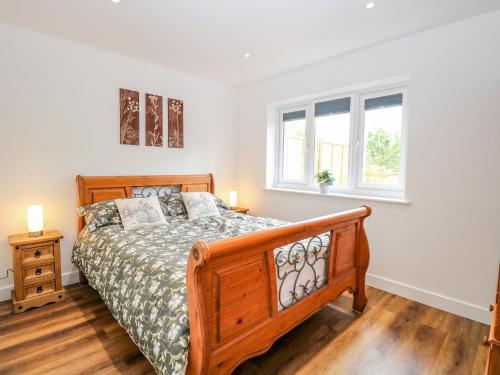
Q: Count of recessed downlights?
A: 3